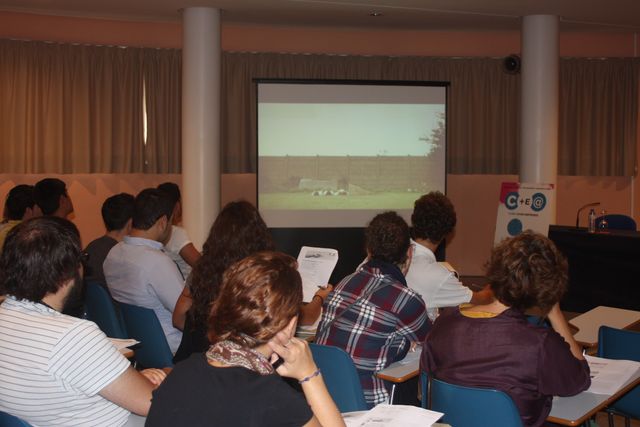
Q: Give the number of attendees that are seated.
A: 11